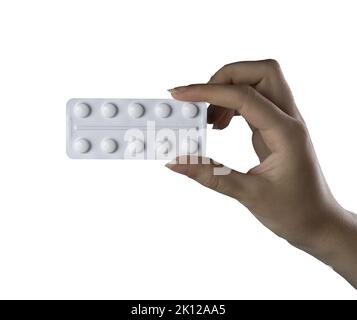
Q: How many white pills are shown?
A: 10